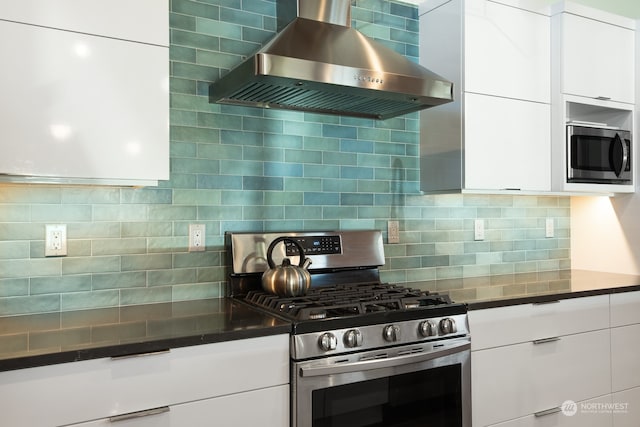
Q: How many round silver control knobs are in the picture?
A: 5